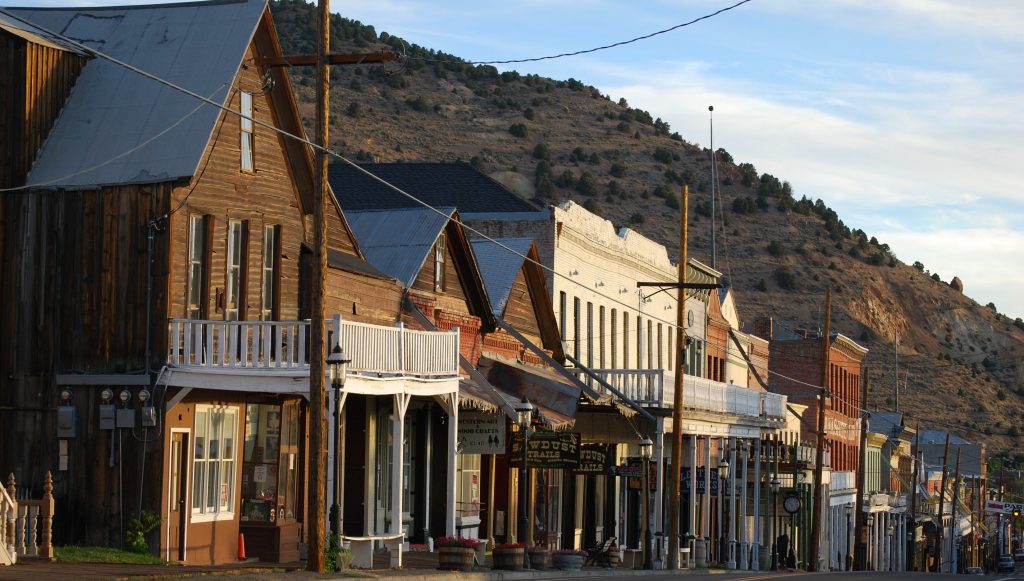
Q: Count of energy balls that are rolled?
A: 0